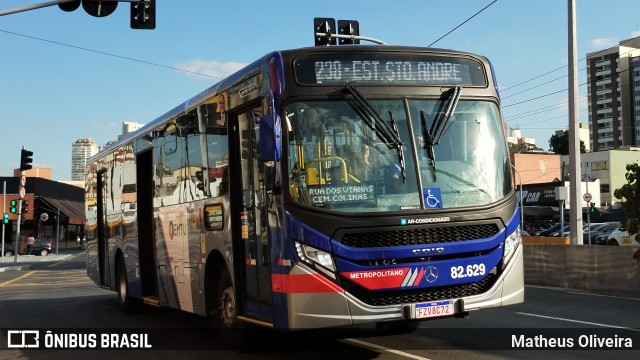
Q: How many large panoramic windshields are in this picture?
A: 1